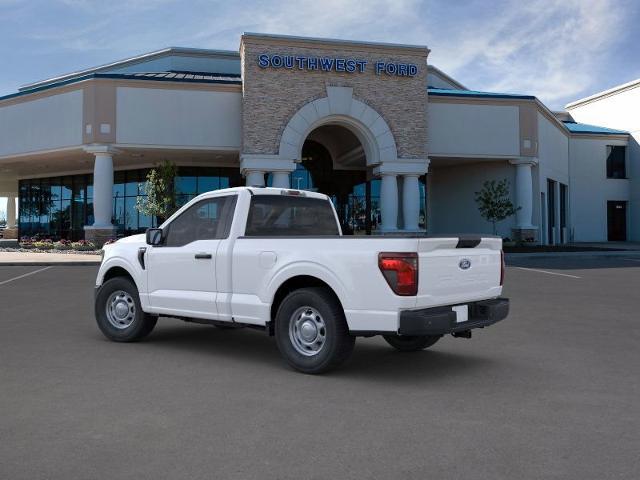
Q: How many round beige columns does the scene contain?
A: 7